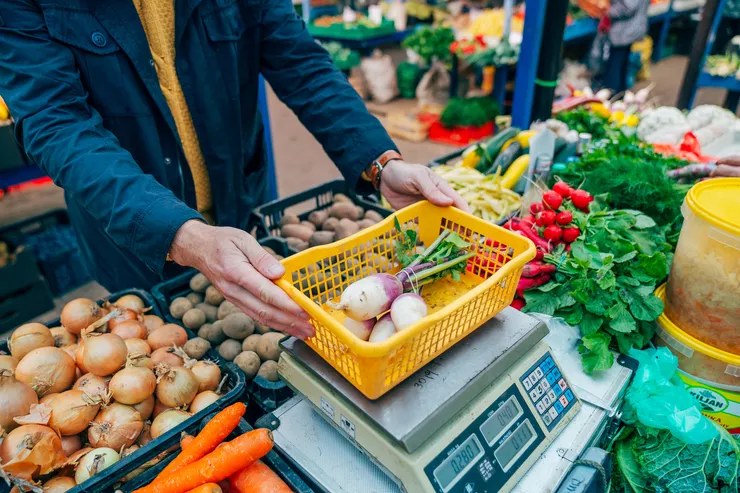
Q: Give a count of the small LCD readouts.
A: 3